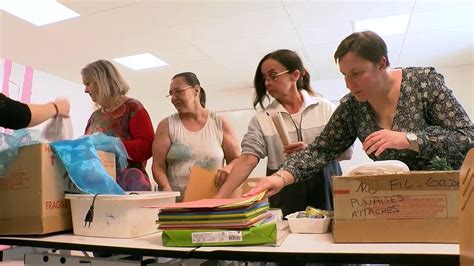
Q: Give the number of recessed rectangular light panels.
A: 3